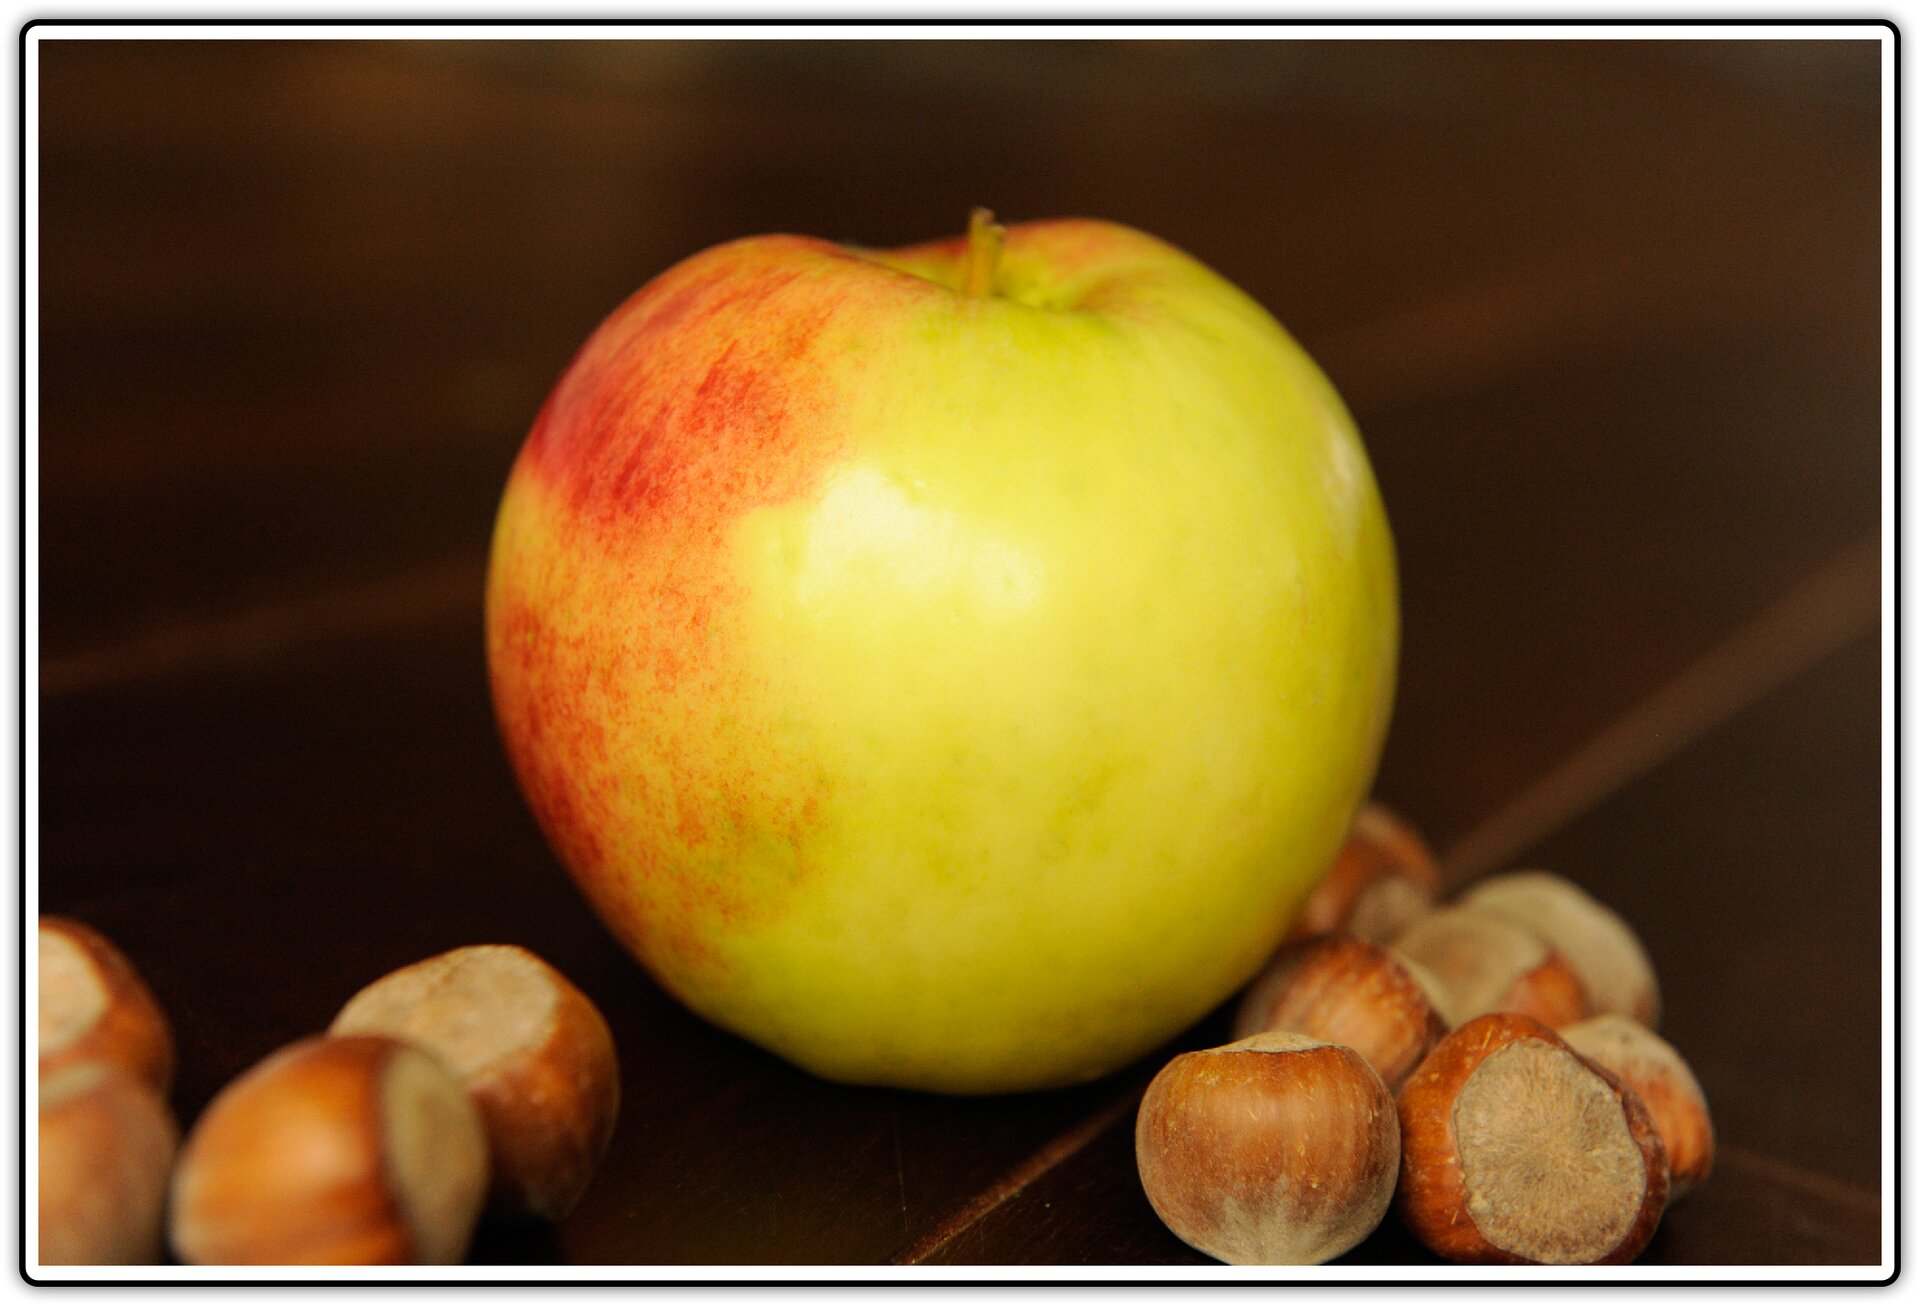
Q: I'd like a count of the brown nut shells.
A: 11